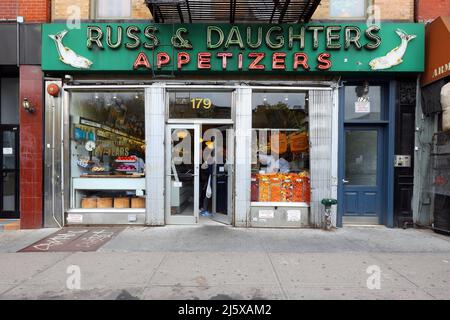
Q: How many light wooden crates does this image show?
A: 4